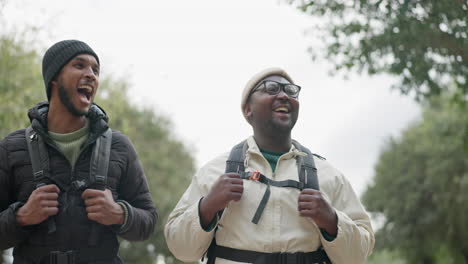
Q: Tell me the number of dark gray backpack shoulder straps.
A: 4